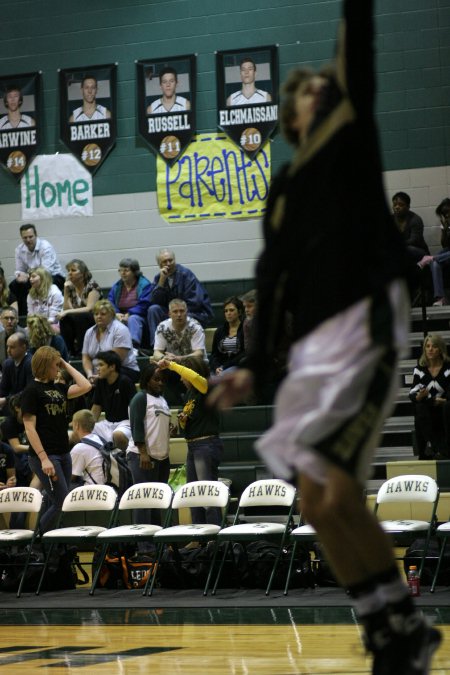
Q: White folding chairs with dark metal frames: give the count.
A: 8